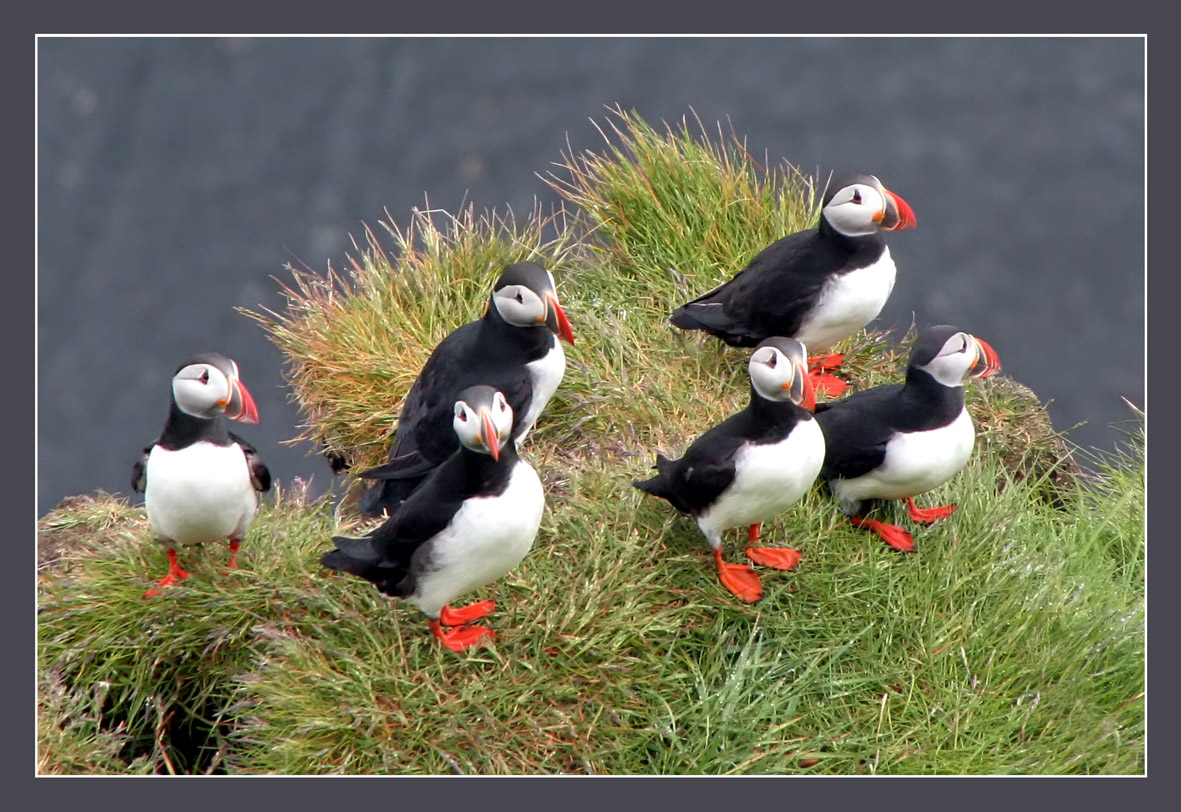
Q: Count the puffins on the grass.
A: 6